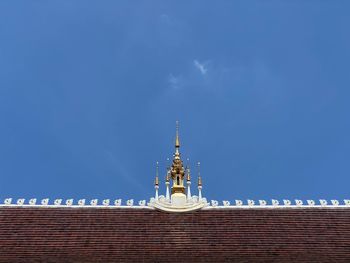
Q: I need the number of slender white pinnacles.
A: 4